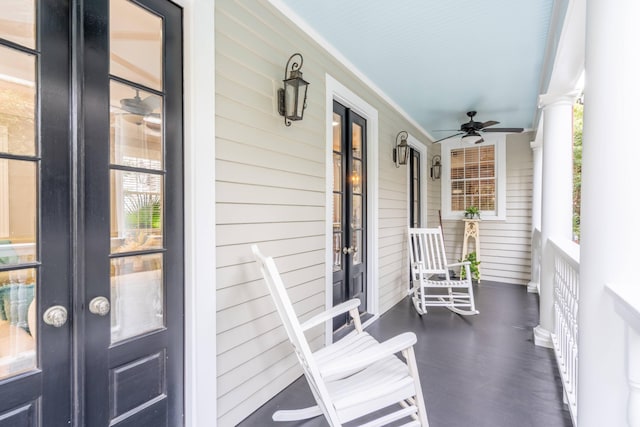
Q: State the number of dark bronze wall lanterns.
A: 3